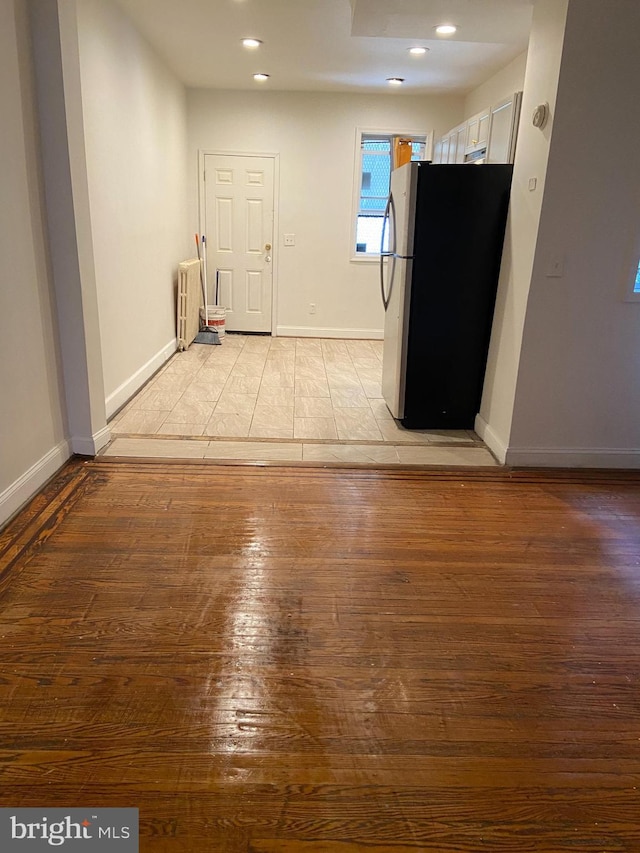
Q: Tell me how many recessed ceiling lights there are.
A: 5